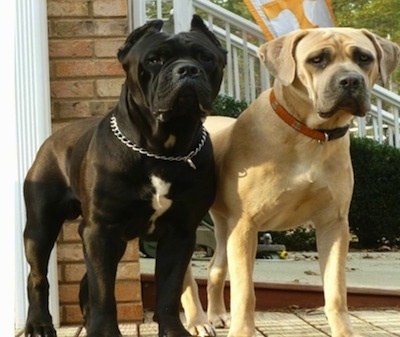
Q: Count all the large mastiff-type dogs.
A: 2